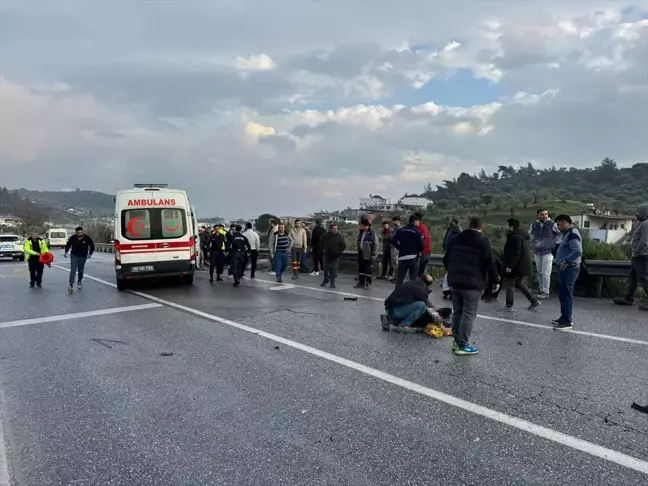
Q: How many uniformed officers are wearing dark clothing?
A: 2